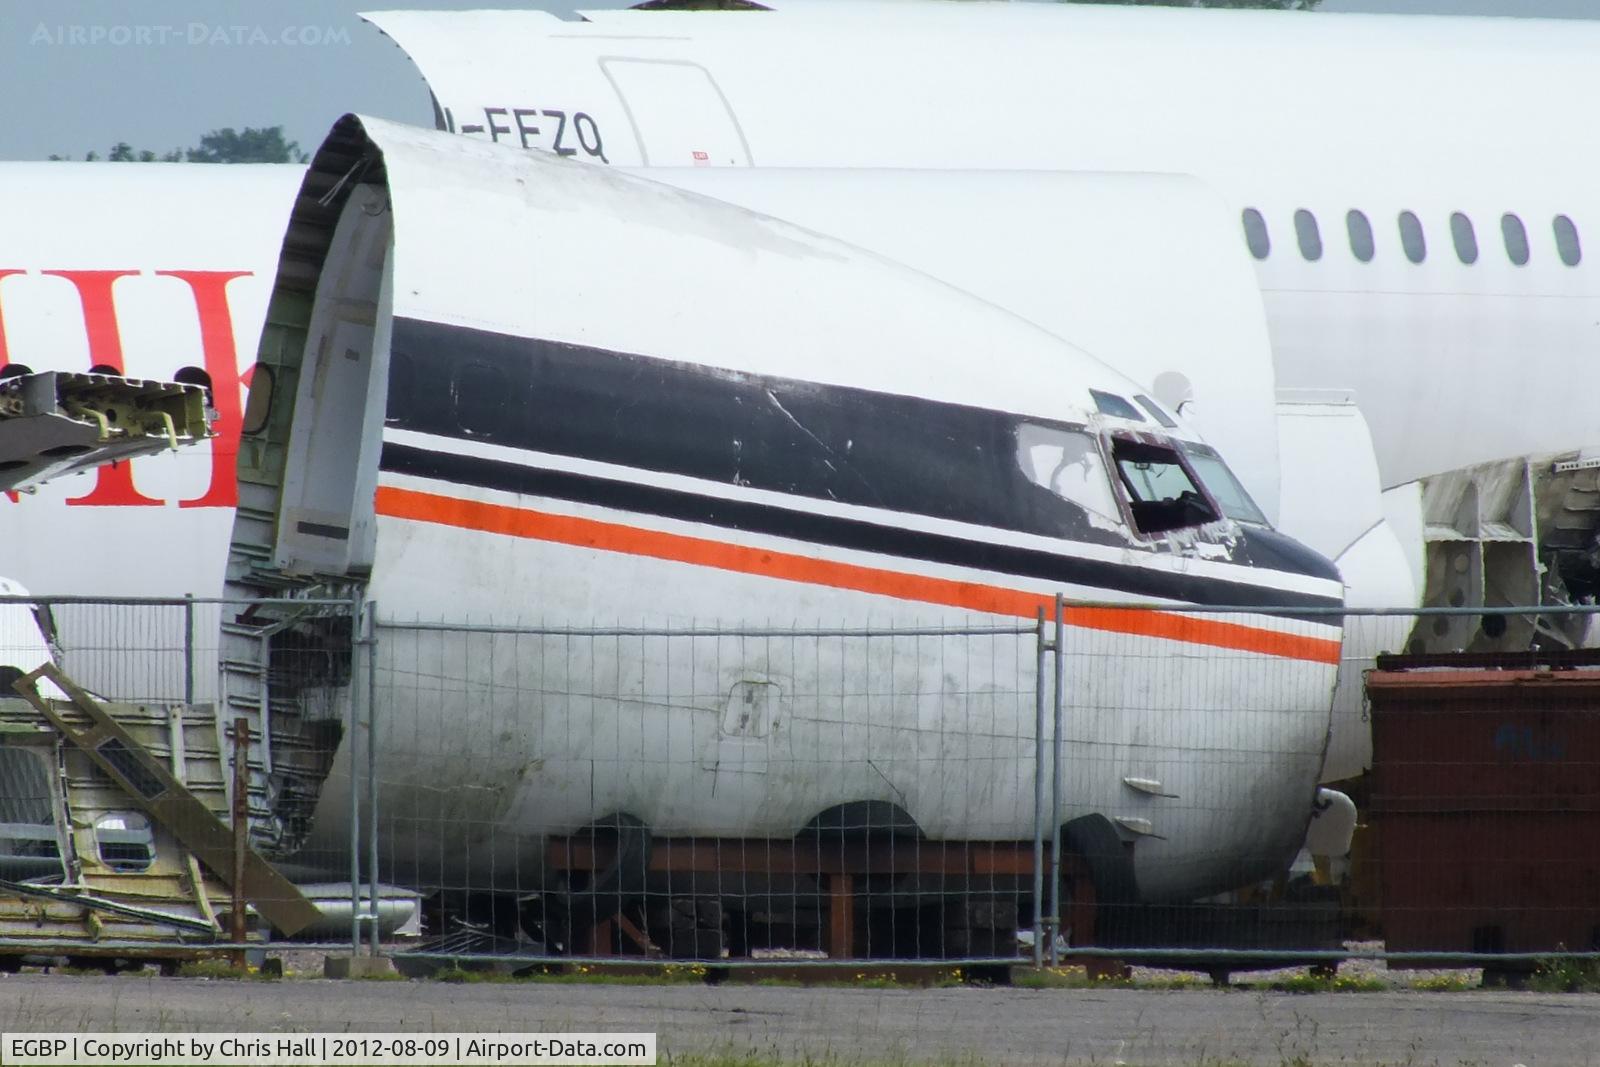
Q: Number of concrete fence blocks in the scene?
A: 2